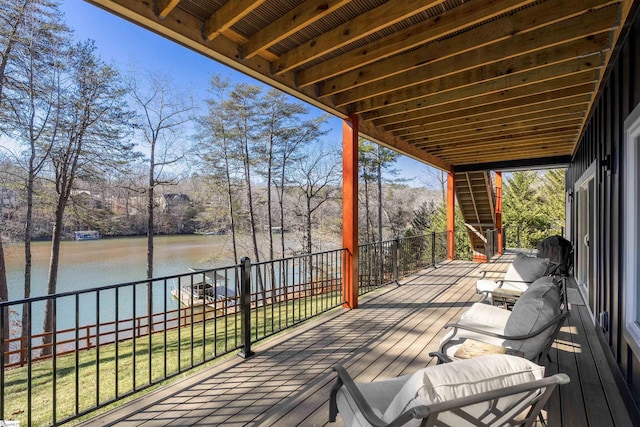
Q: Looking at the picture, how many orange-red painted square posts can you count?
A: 3